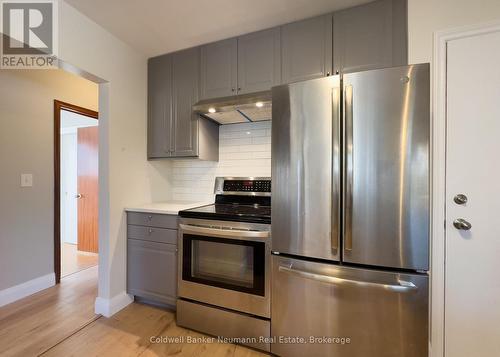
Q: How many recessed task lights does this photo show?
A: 2